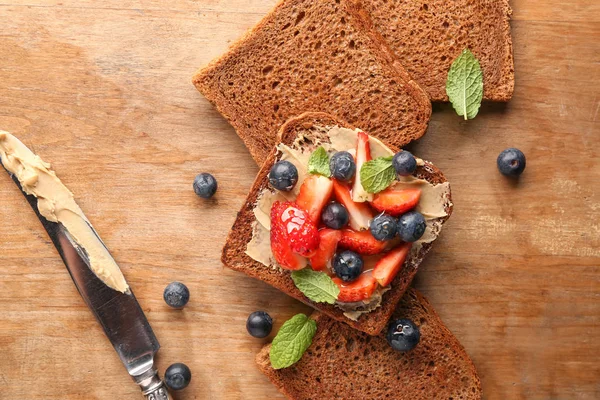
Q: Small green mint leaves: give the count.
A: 5